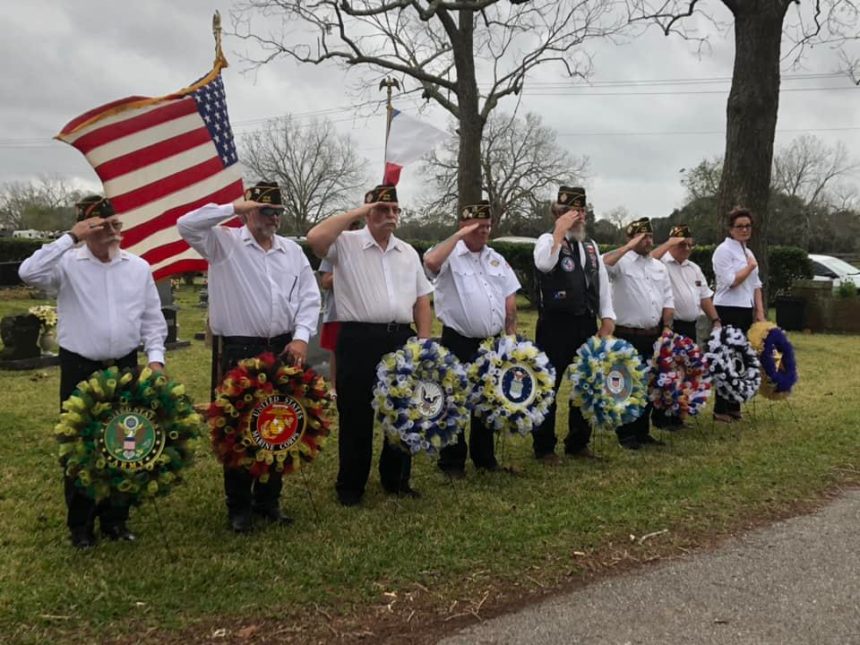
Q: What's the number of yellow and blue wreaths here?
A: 3